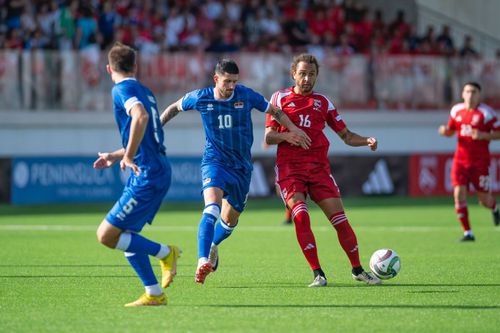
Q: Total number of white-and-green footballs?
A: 1